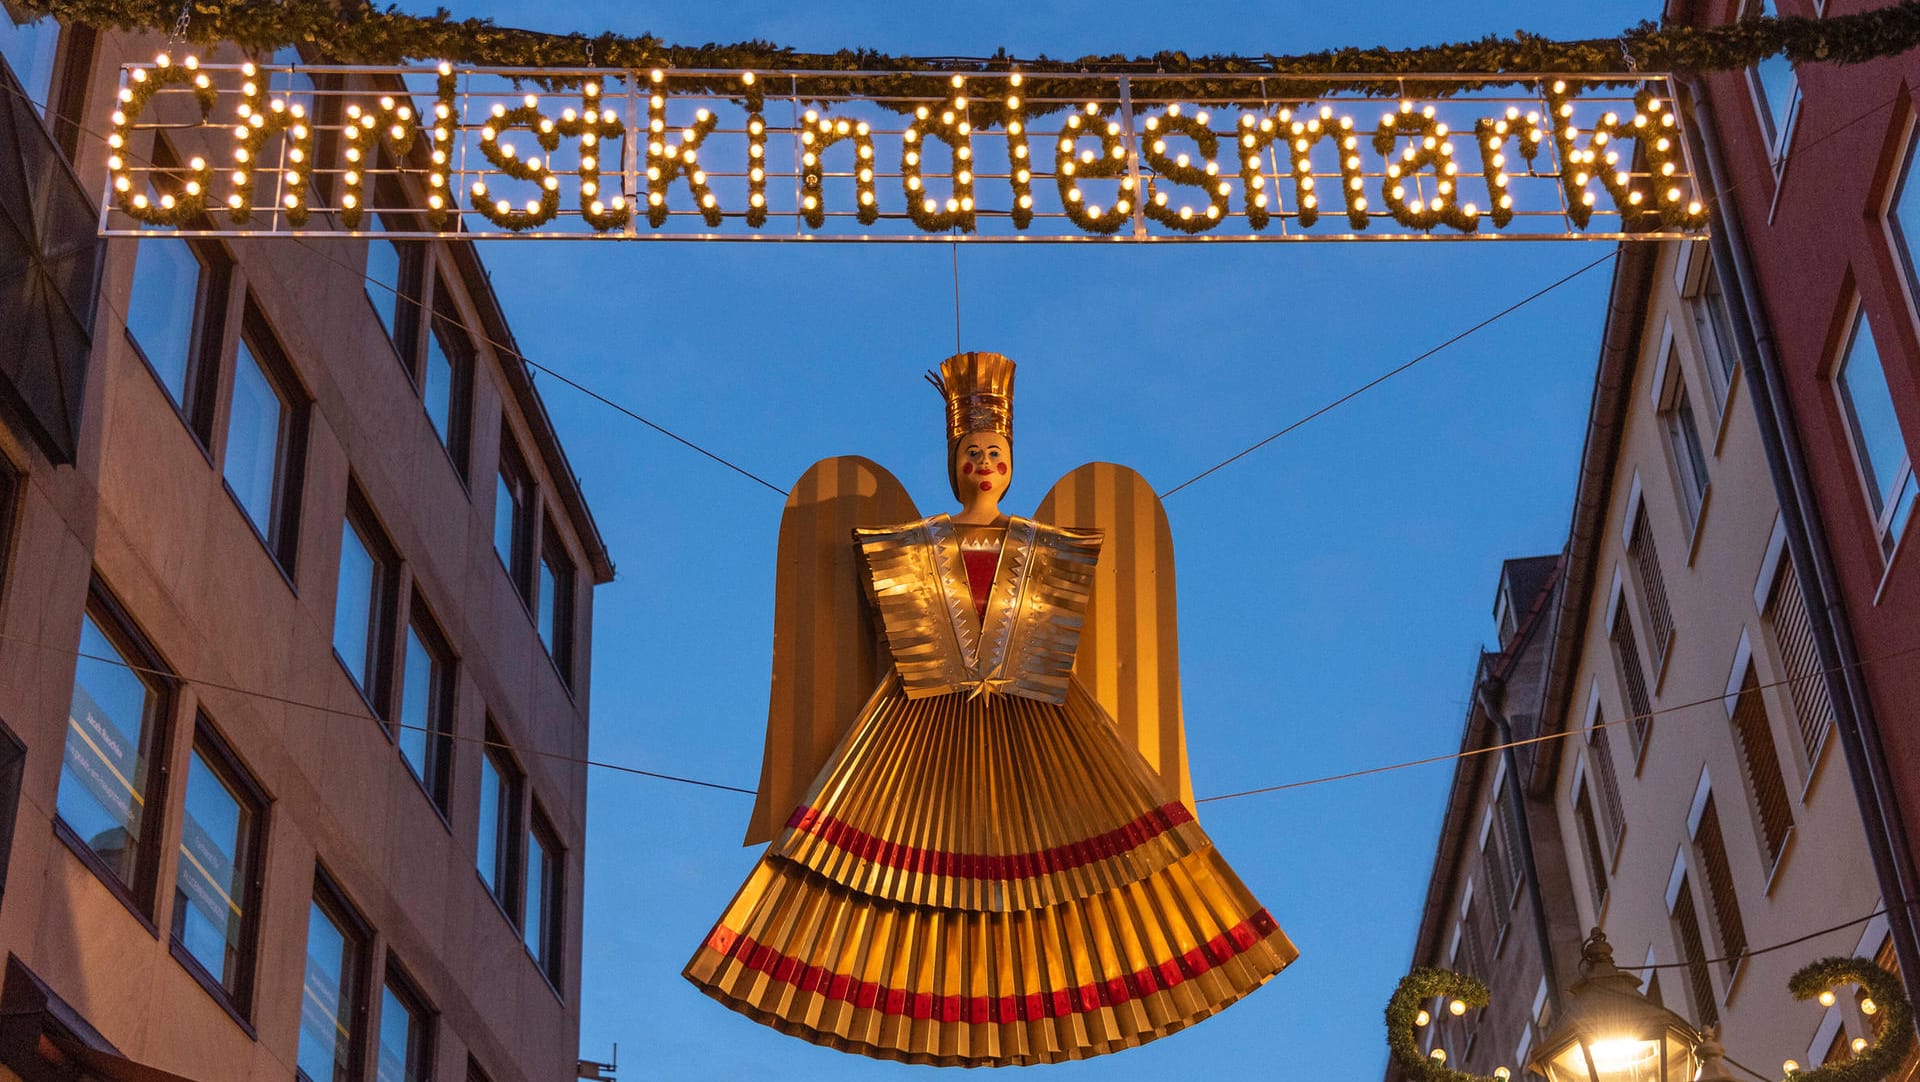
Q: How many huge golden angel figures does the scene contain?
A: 1